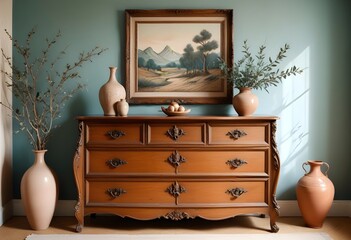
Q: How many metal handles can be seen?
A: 9